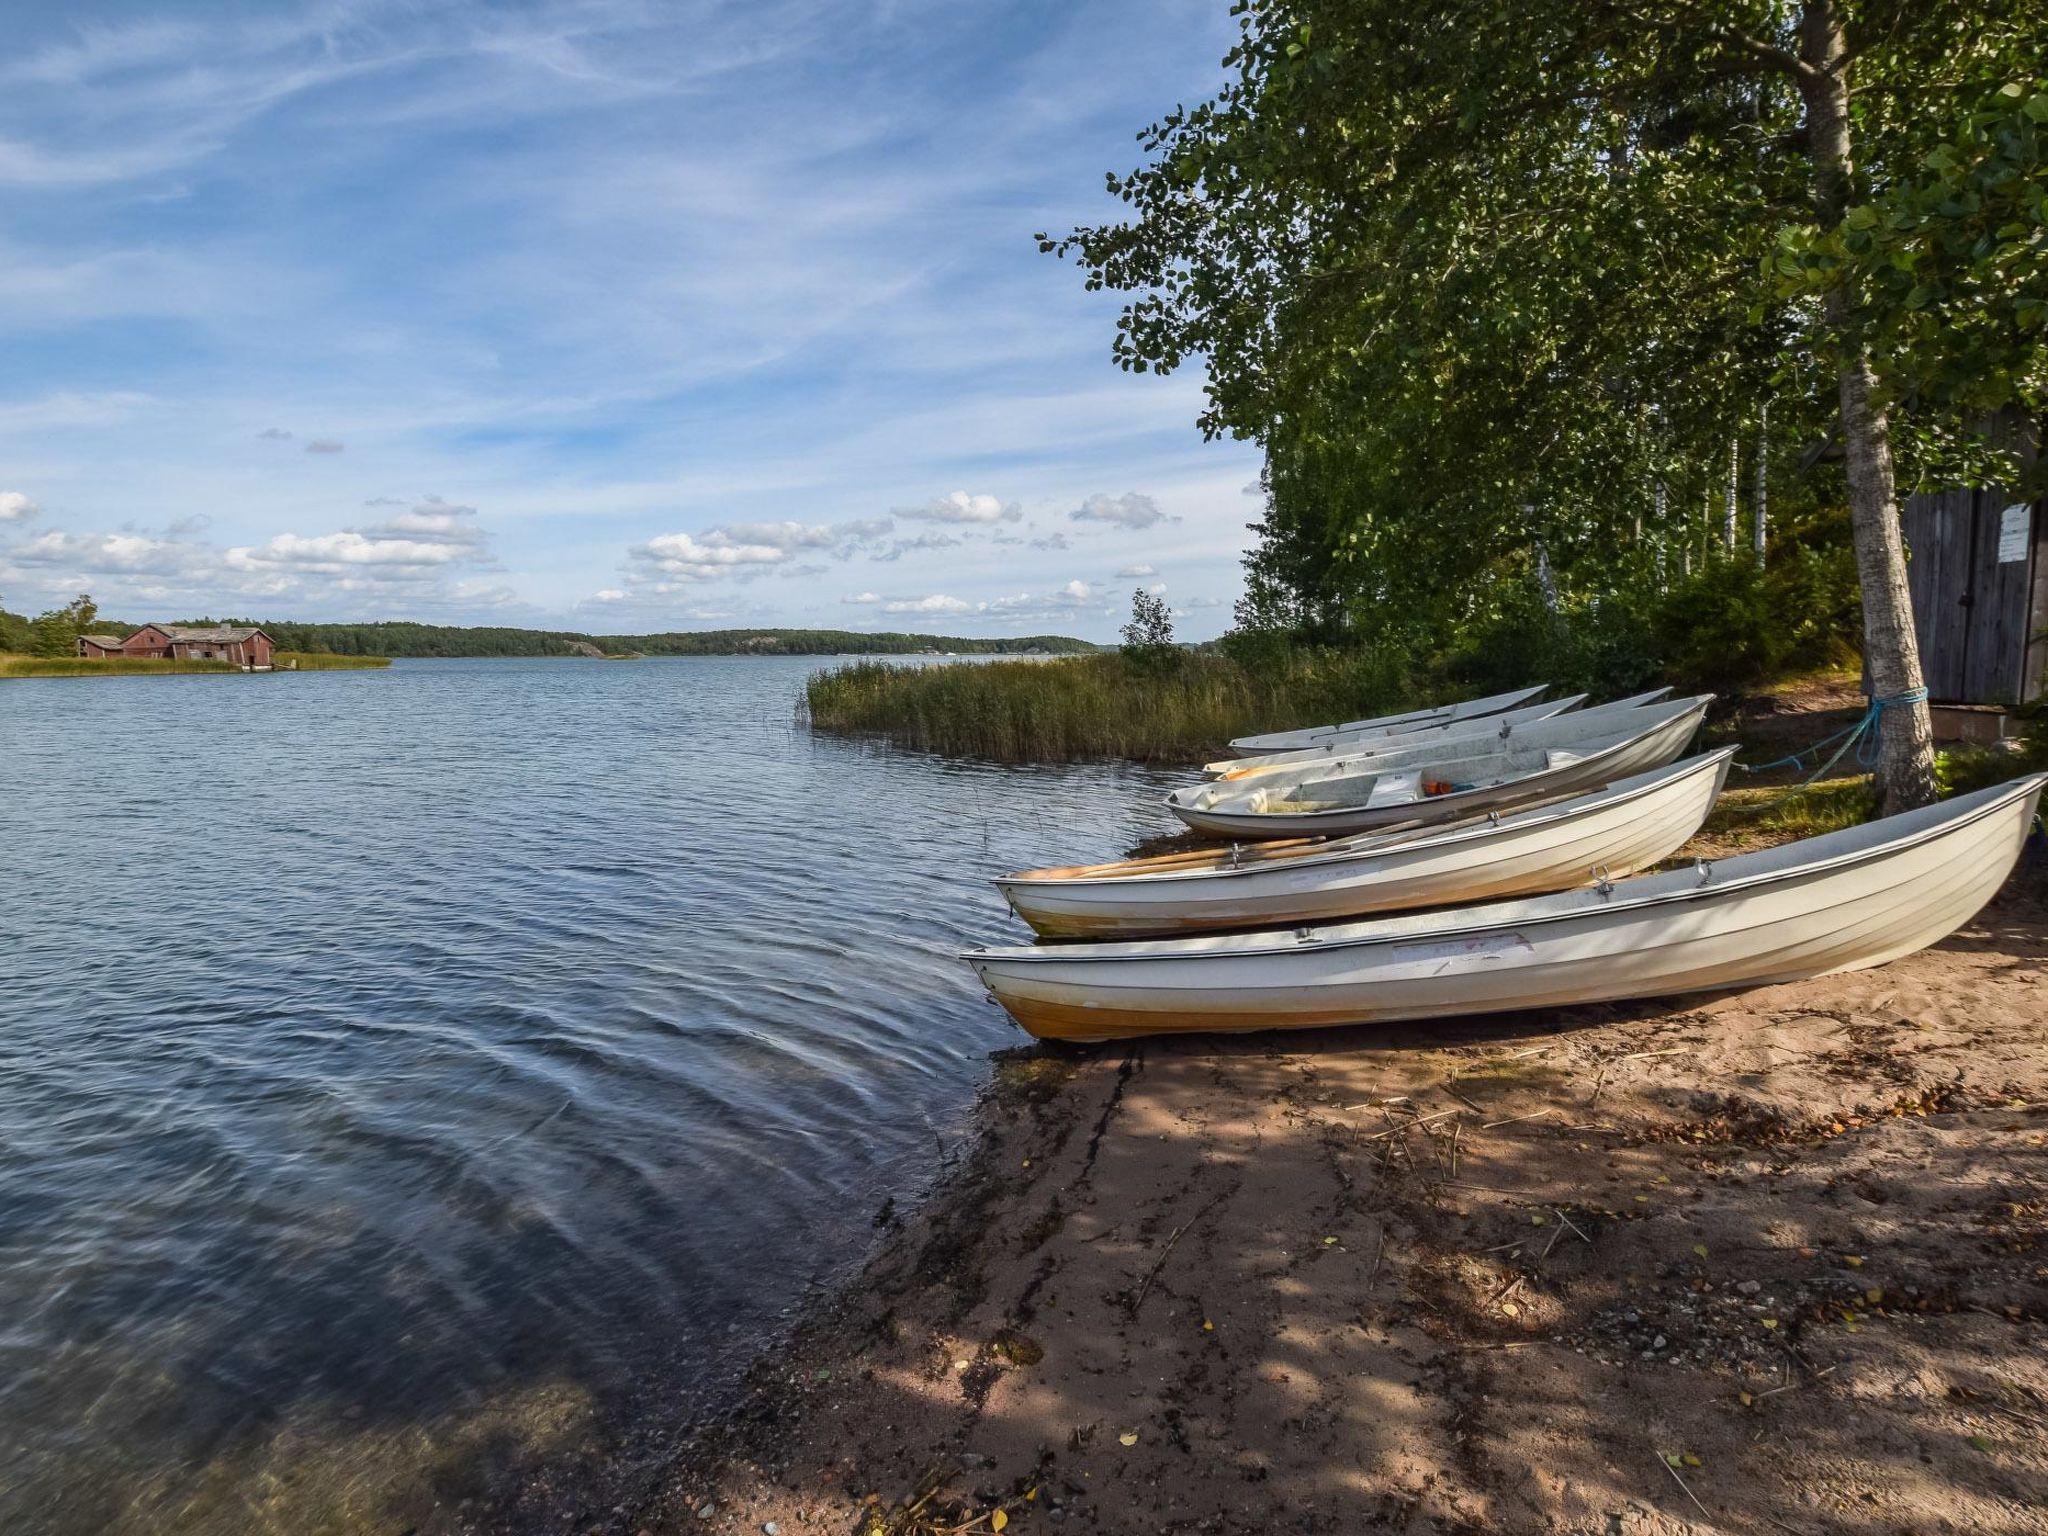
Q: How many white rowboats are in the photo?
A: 6